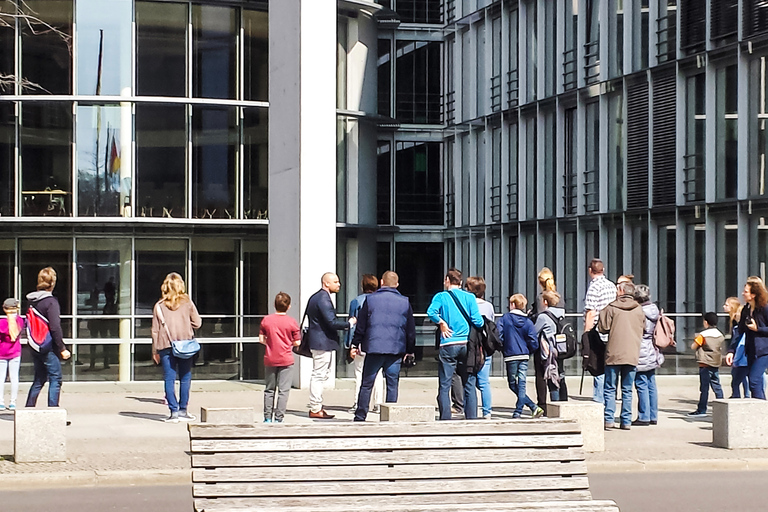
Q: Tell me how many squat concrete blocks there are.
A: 5